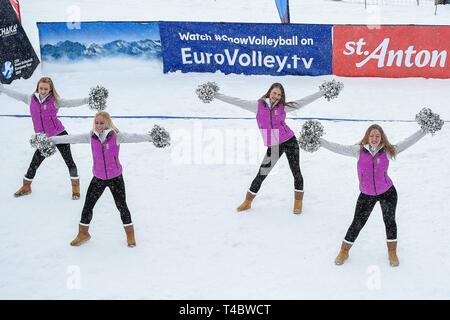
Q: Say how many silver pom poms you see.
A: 7